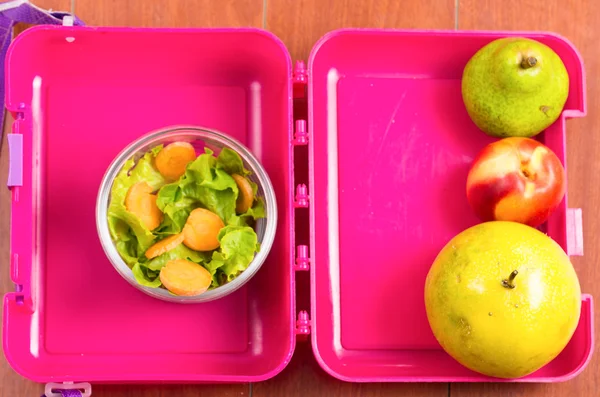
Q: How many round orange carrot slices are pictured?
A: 6